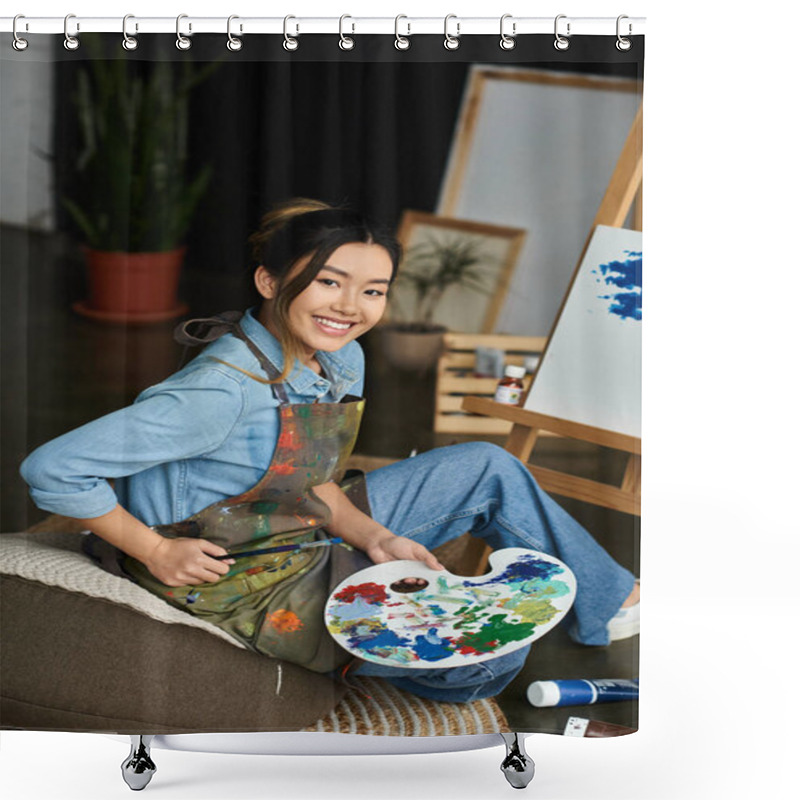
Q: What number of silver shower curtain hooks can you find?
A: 12